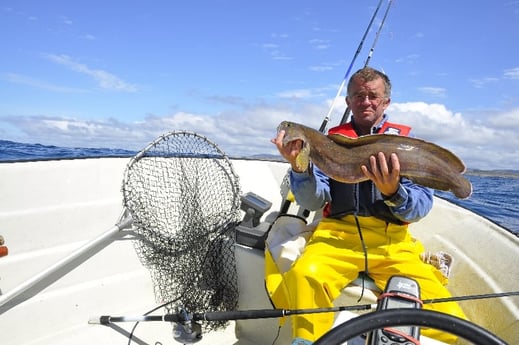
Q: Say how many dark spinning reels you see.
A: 1